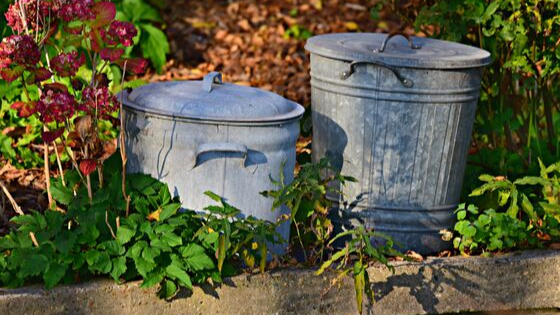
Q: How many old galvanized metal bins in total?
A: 2